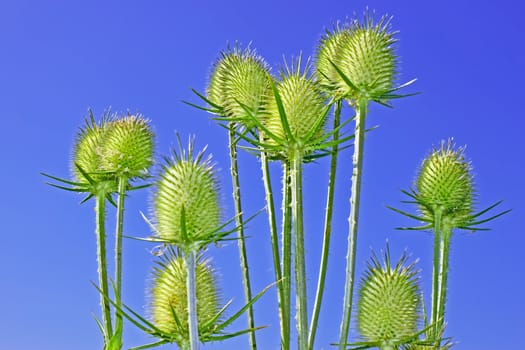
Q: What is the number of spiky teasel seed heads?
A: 10